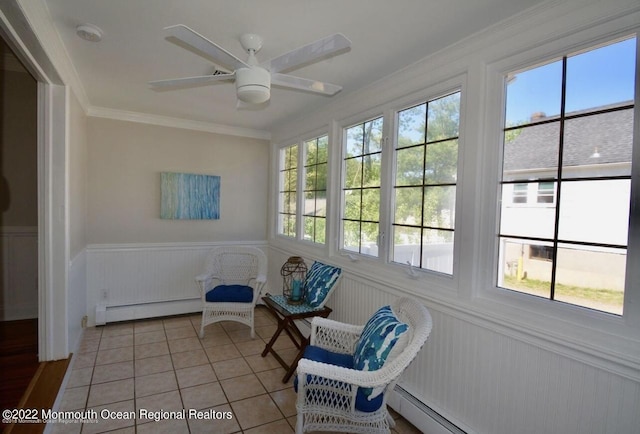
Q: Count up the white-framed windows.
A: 5